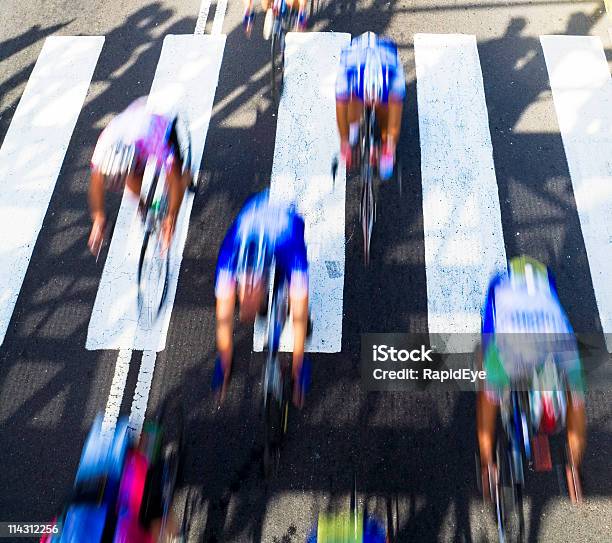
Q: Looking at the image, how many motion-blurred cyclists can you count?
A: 7